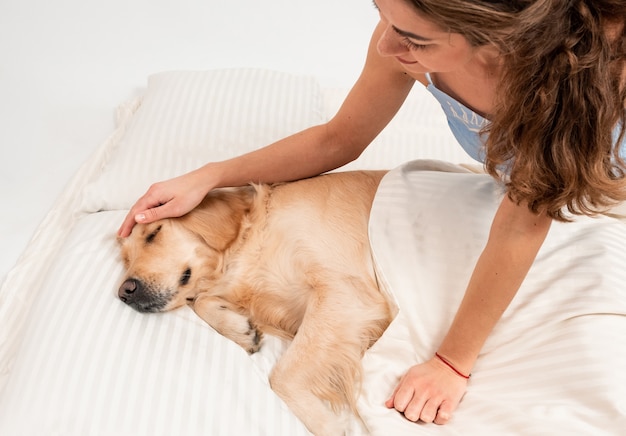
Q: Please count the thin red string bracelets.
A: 1